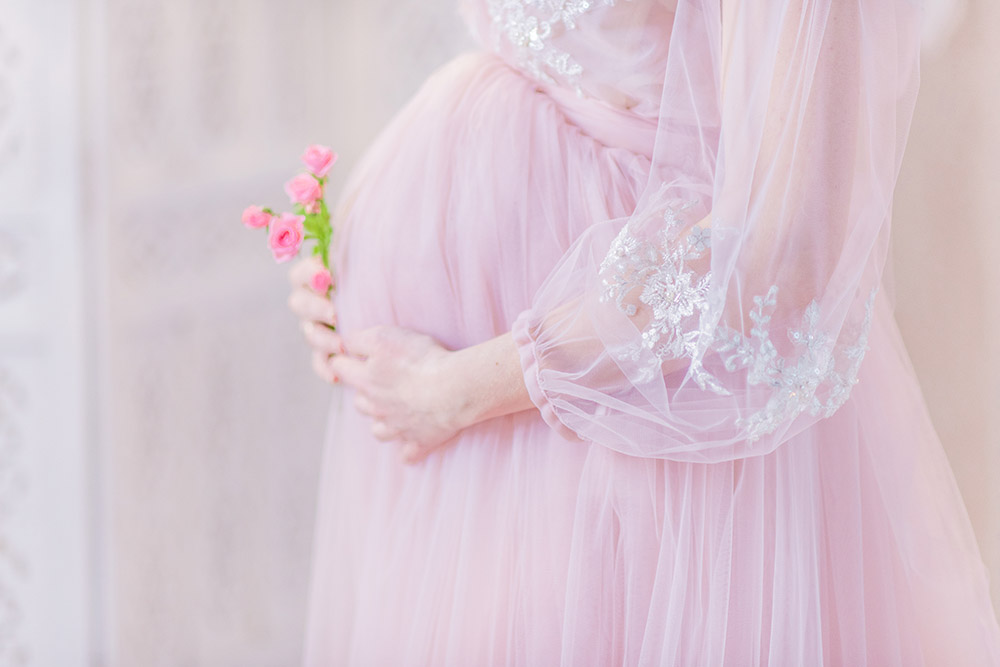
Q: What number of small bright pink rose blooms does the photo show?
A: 5